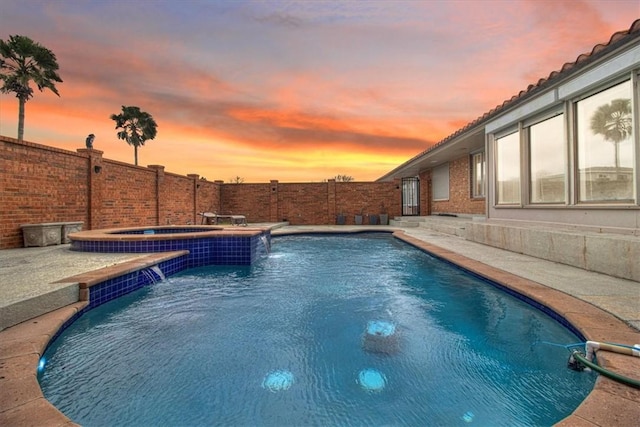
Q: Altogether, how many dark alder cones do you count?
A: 0